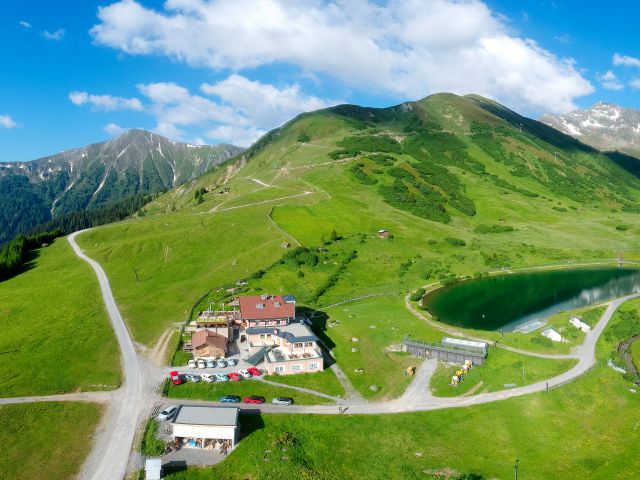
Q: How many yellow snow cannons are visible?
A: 4